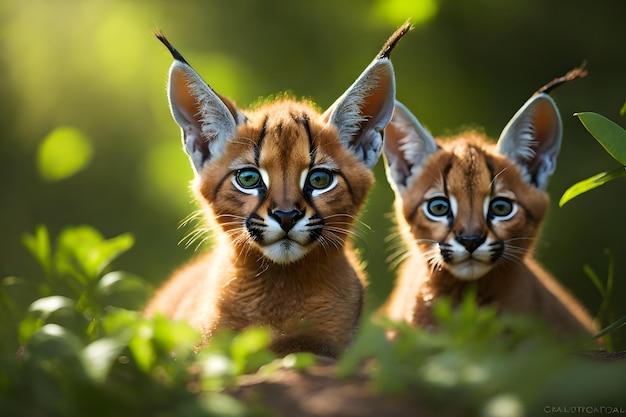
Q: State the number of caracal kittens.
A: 2